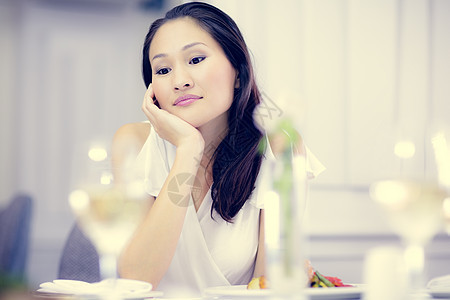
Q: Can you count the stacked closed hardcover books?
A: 0